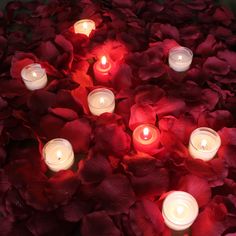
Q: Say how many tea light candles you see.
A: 9